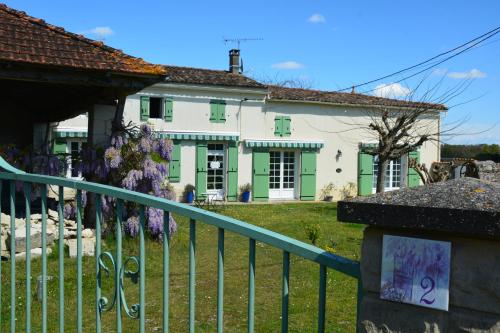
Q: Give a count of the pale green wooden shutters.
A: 14